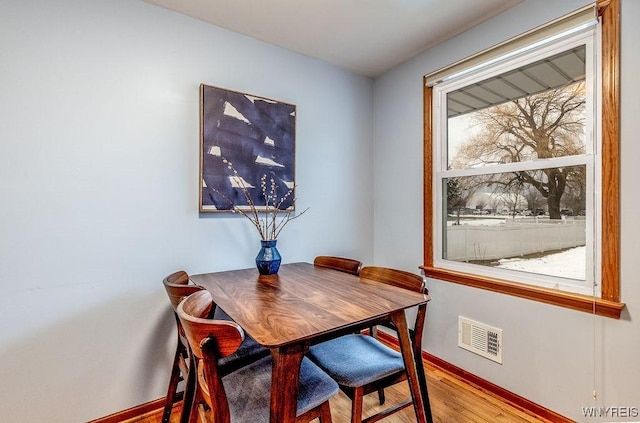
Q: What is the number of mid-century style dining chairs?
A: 4